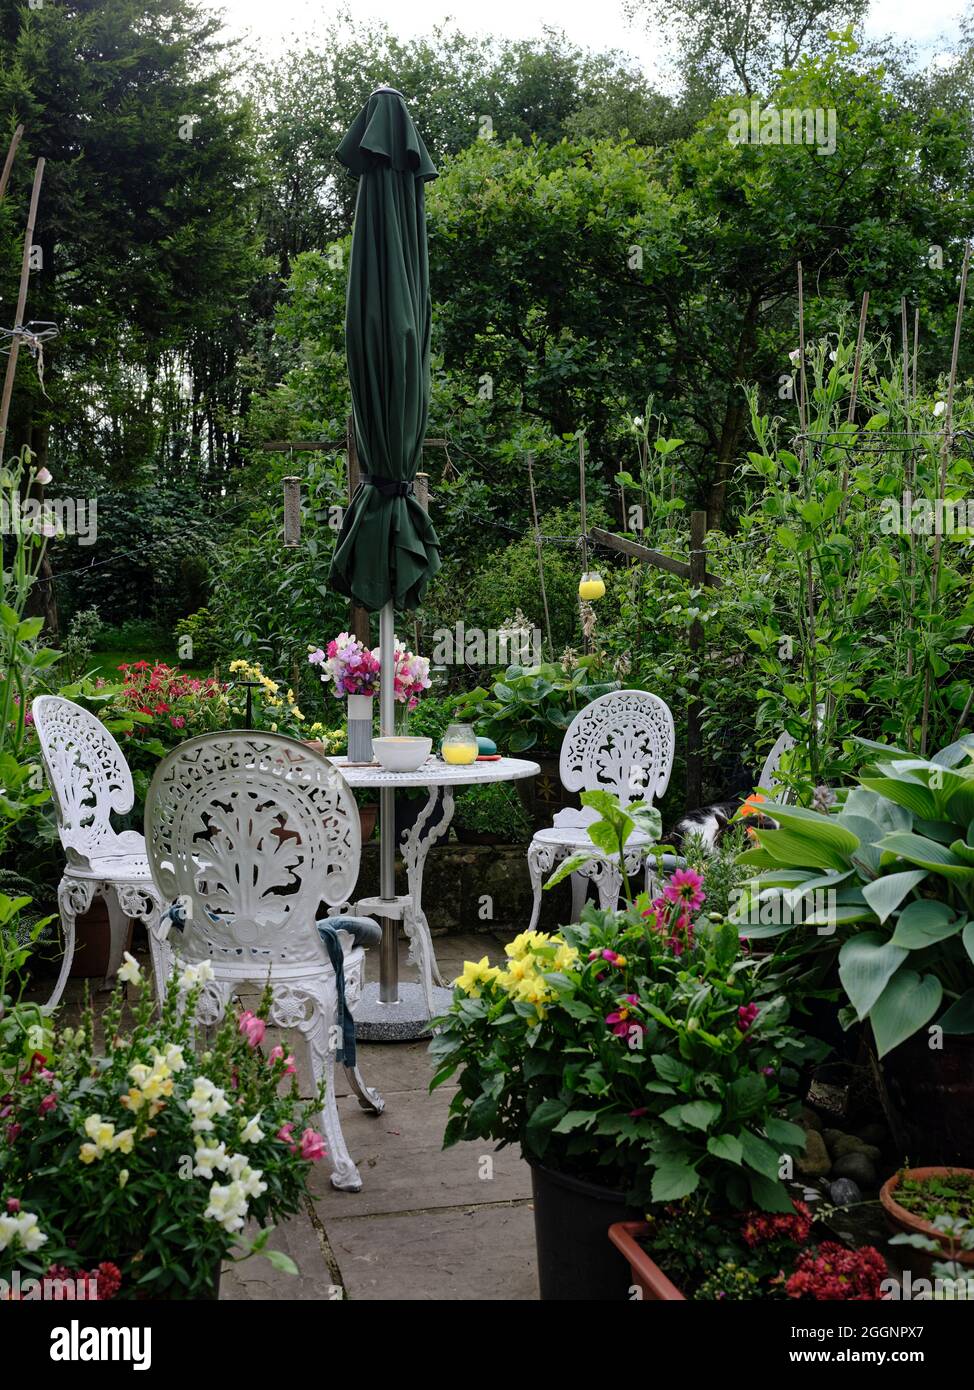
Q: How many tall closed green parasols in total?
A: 1